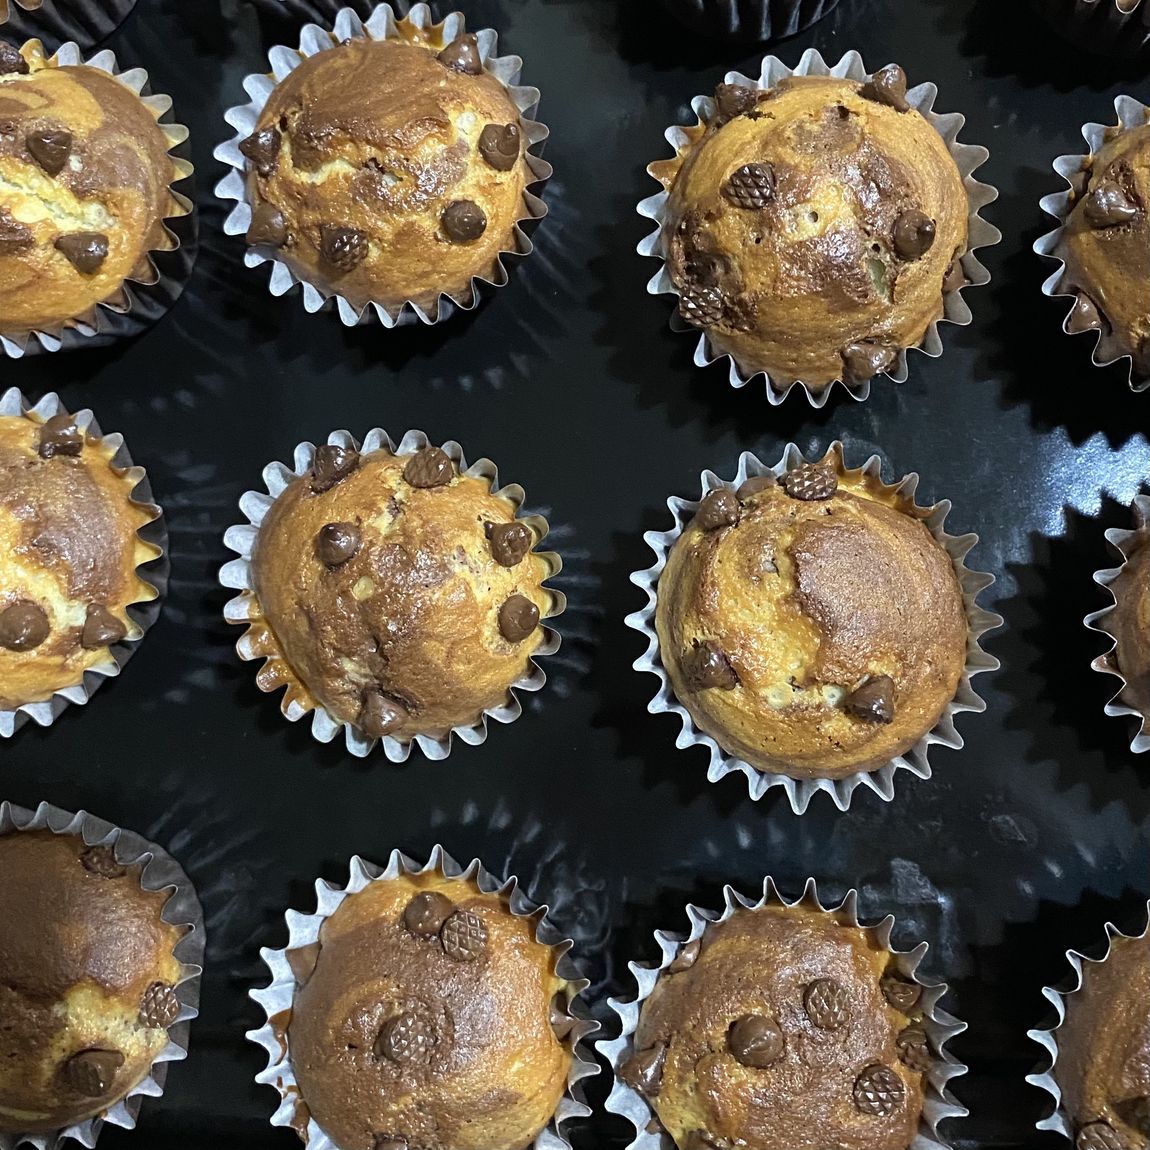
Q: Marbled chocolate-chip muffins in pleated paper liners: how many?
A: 12